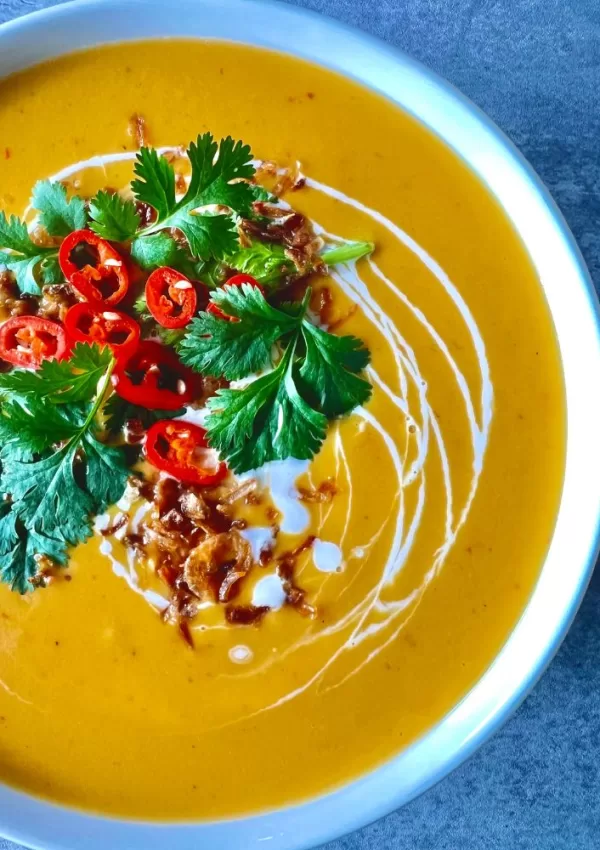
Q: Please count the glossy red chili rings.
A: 7